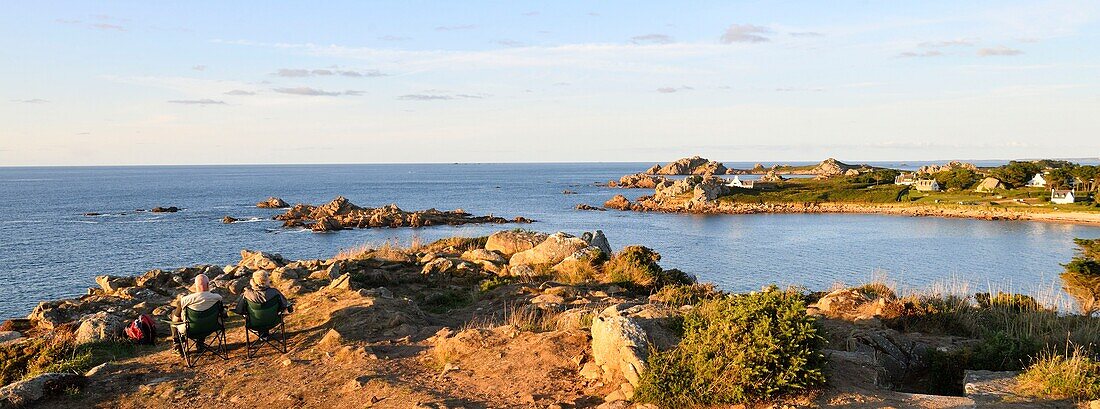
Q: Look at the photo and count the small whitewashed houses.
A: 5